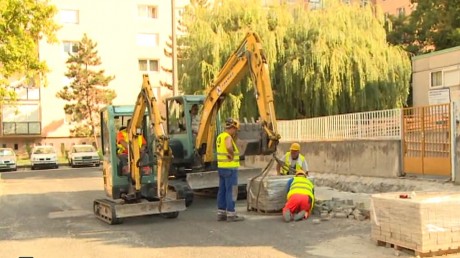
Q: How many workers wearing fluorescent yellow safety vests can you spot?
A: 4